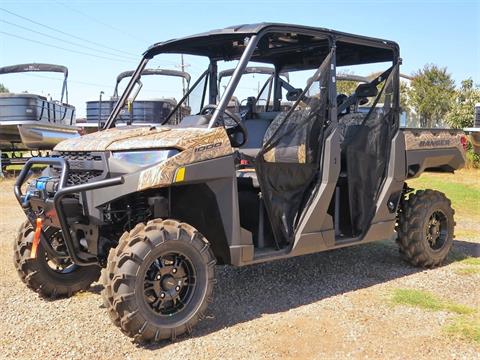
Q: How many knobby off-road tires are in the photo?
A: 3